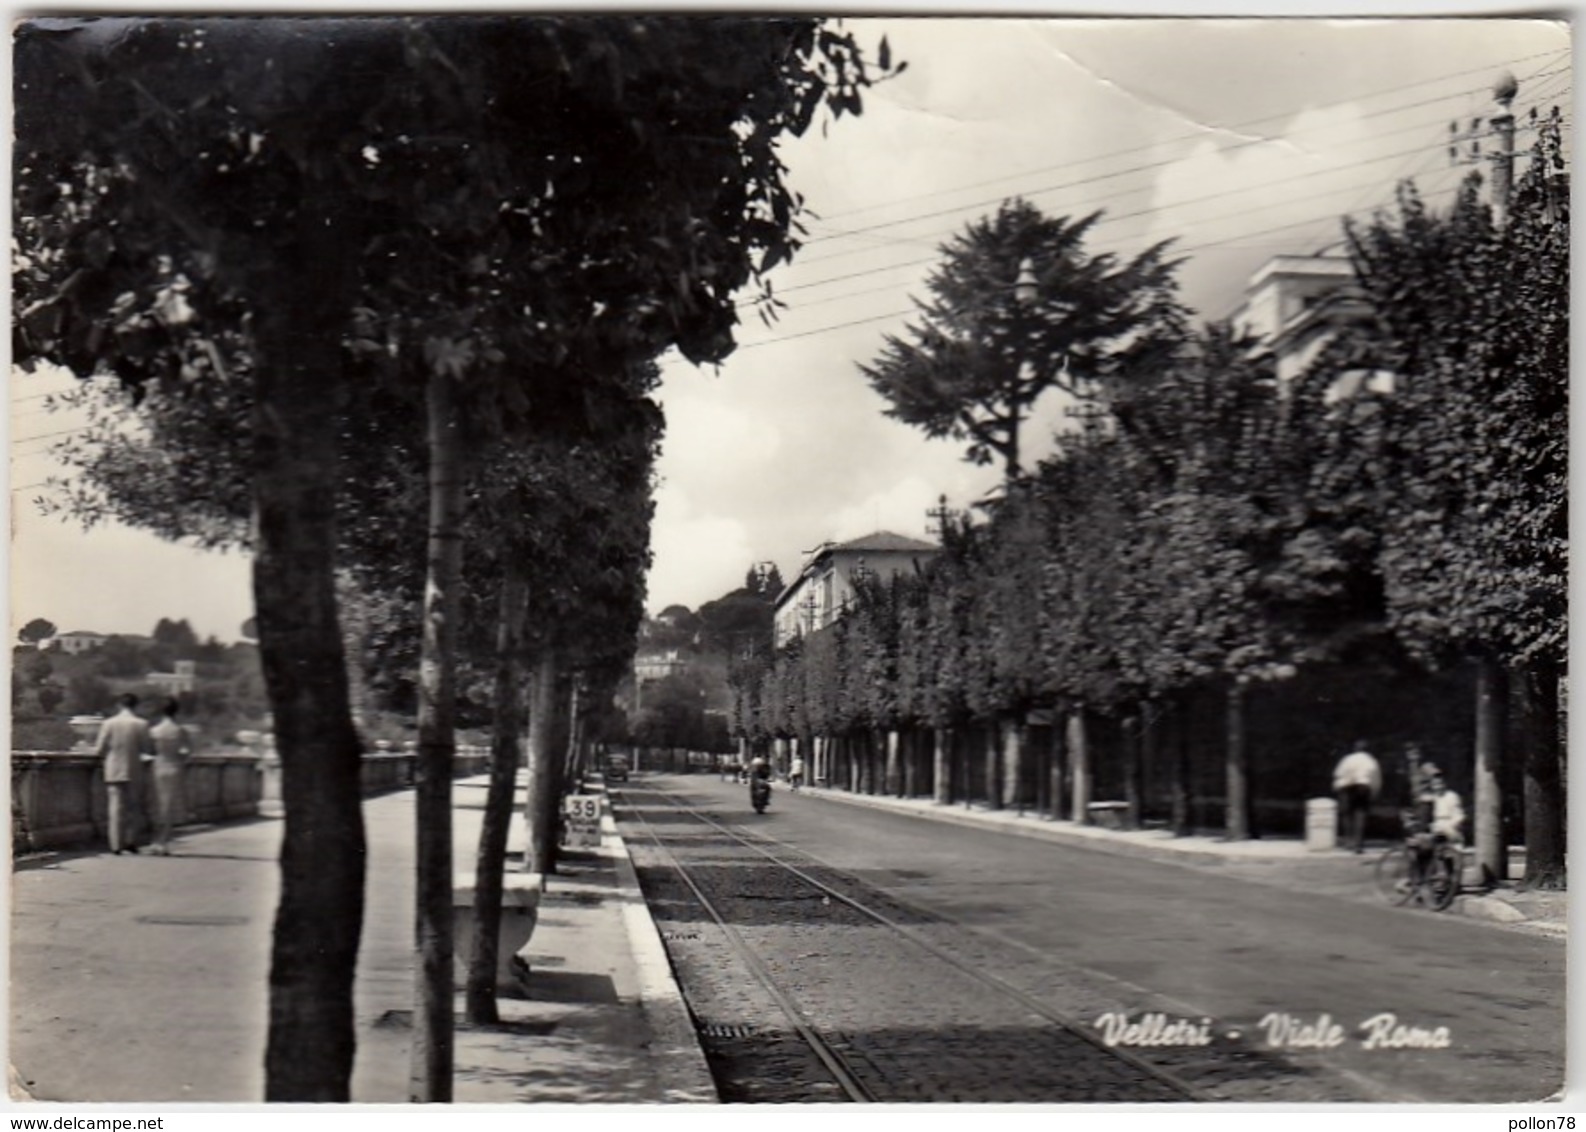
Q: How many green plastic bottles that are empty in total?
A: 0